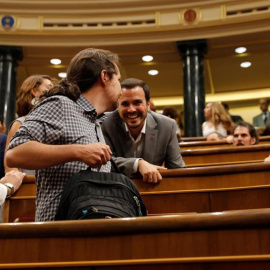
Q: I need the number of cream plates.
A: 0